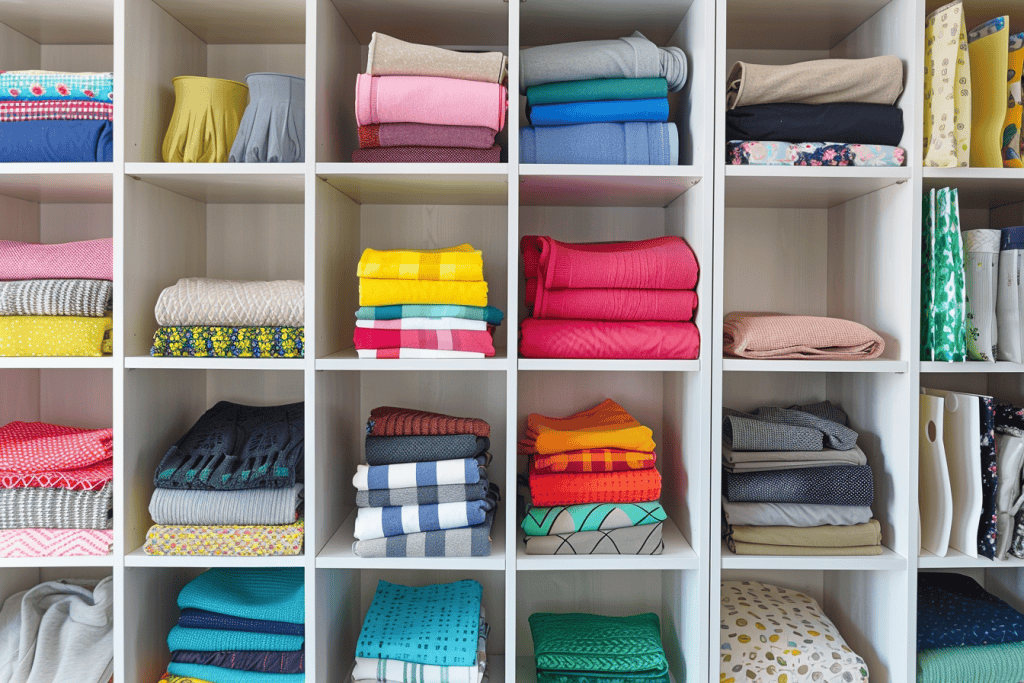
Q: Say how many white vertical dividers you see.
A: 5